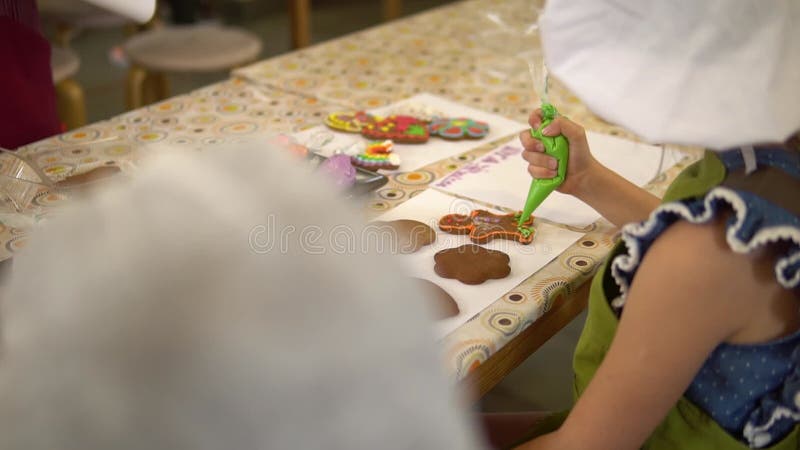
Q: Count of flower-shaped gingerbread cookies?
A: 2